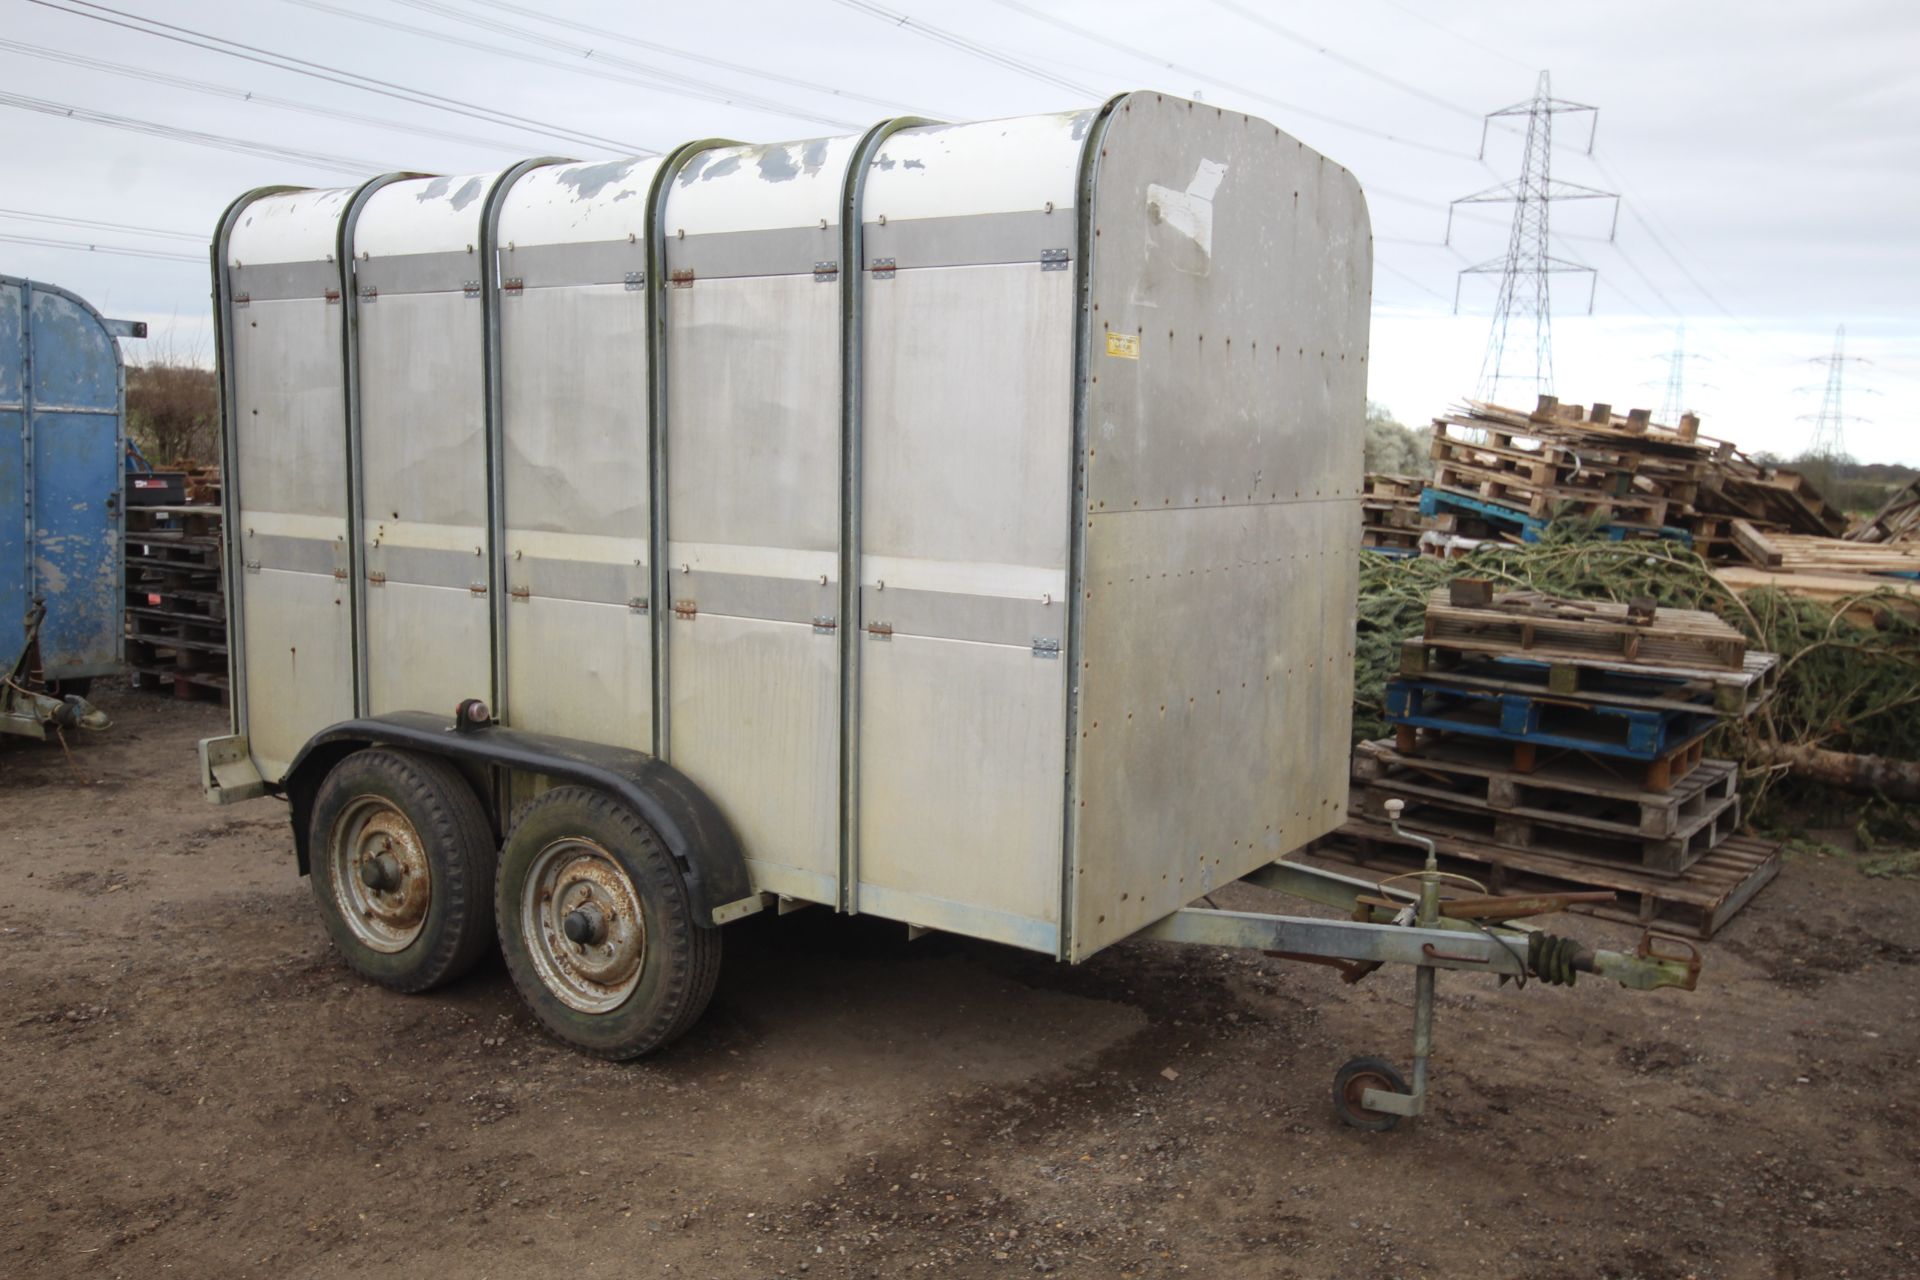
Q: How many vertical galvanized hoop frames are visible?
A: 6